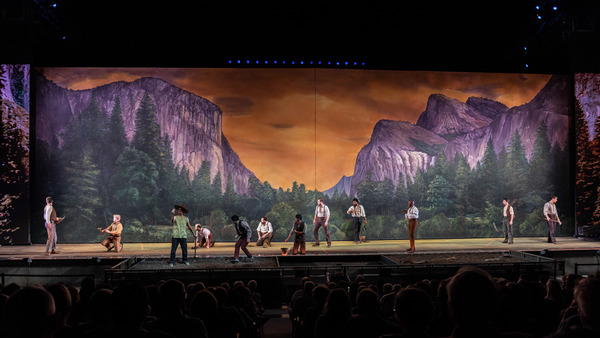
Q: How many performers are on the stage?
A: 12